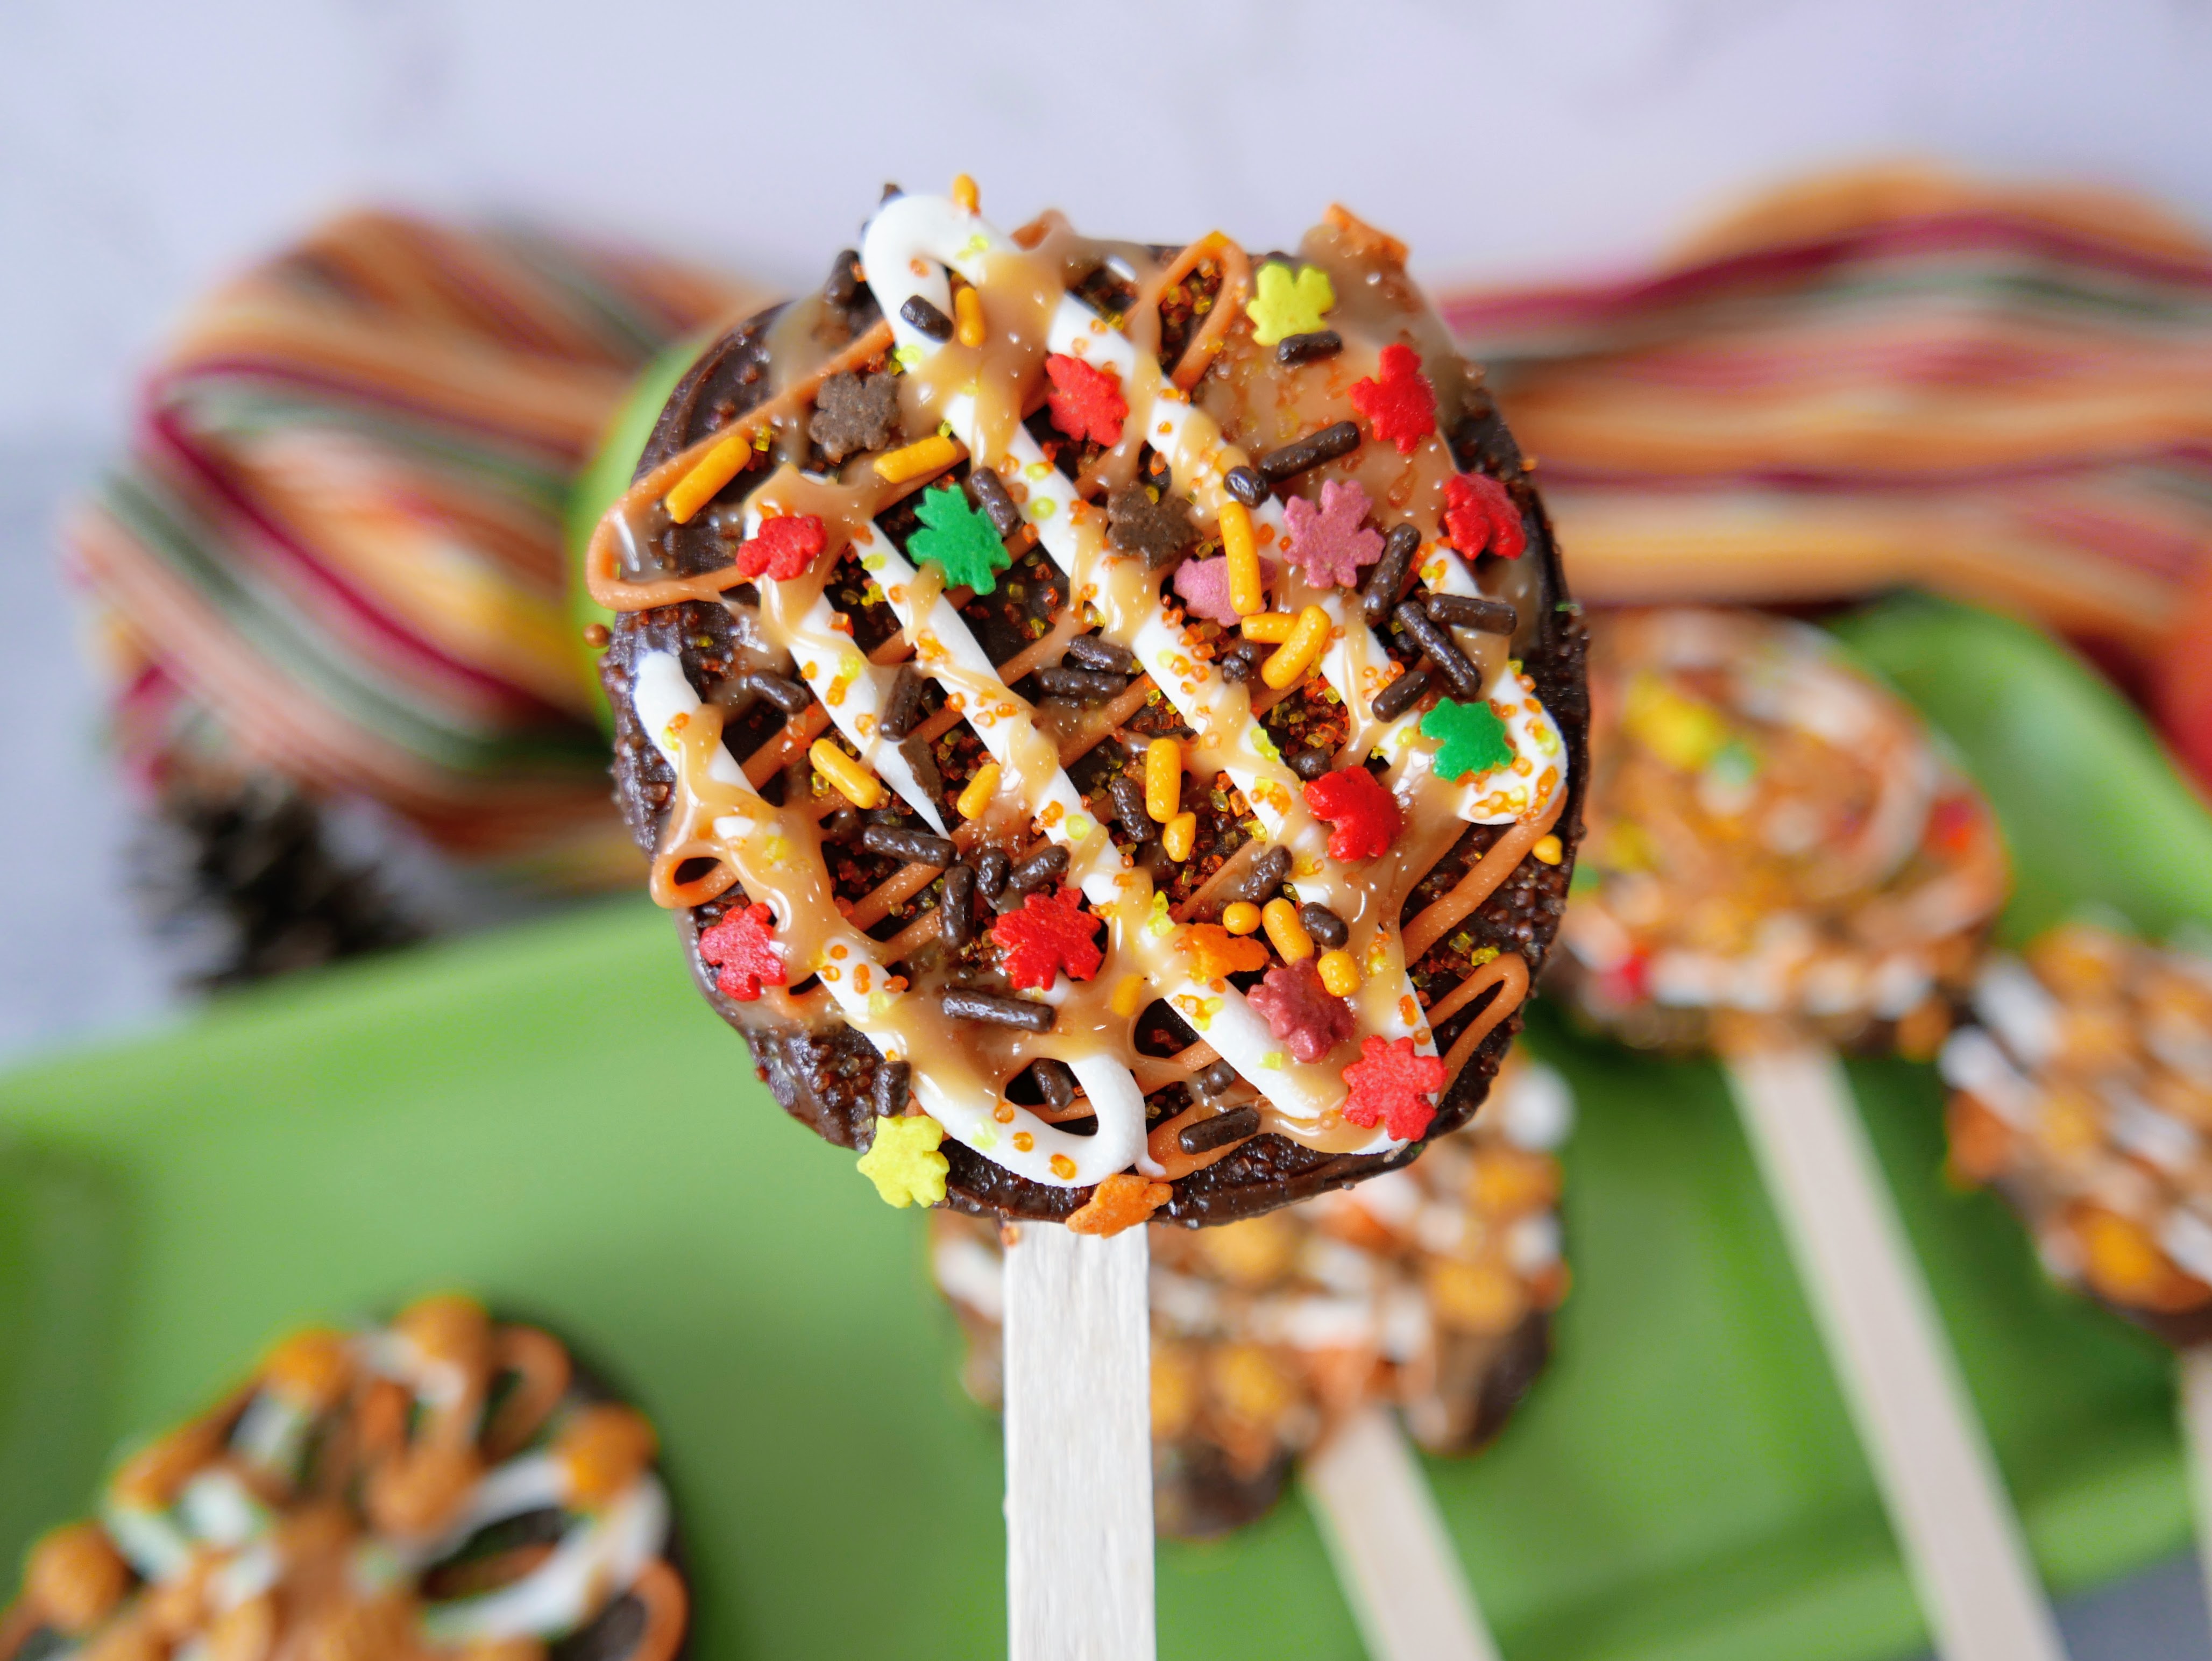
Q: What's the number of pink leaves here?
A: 3